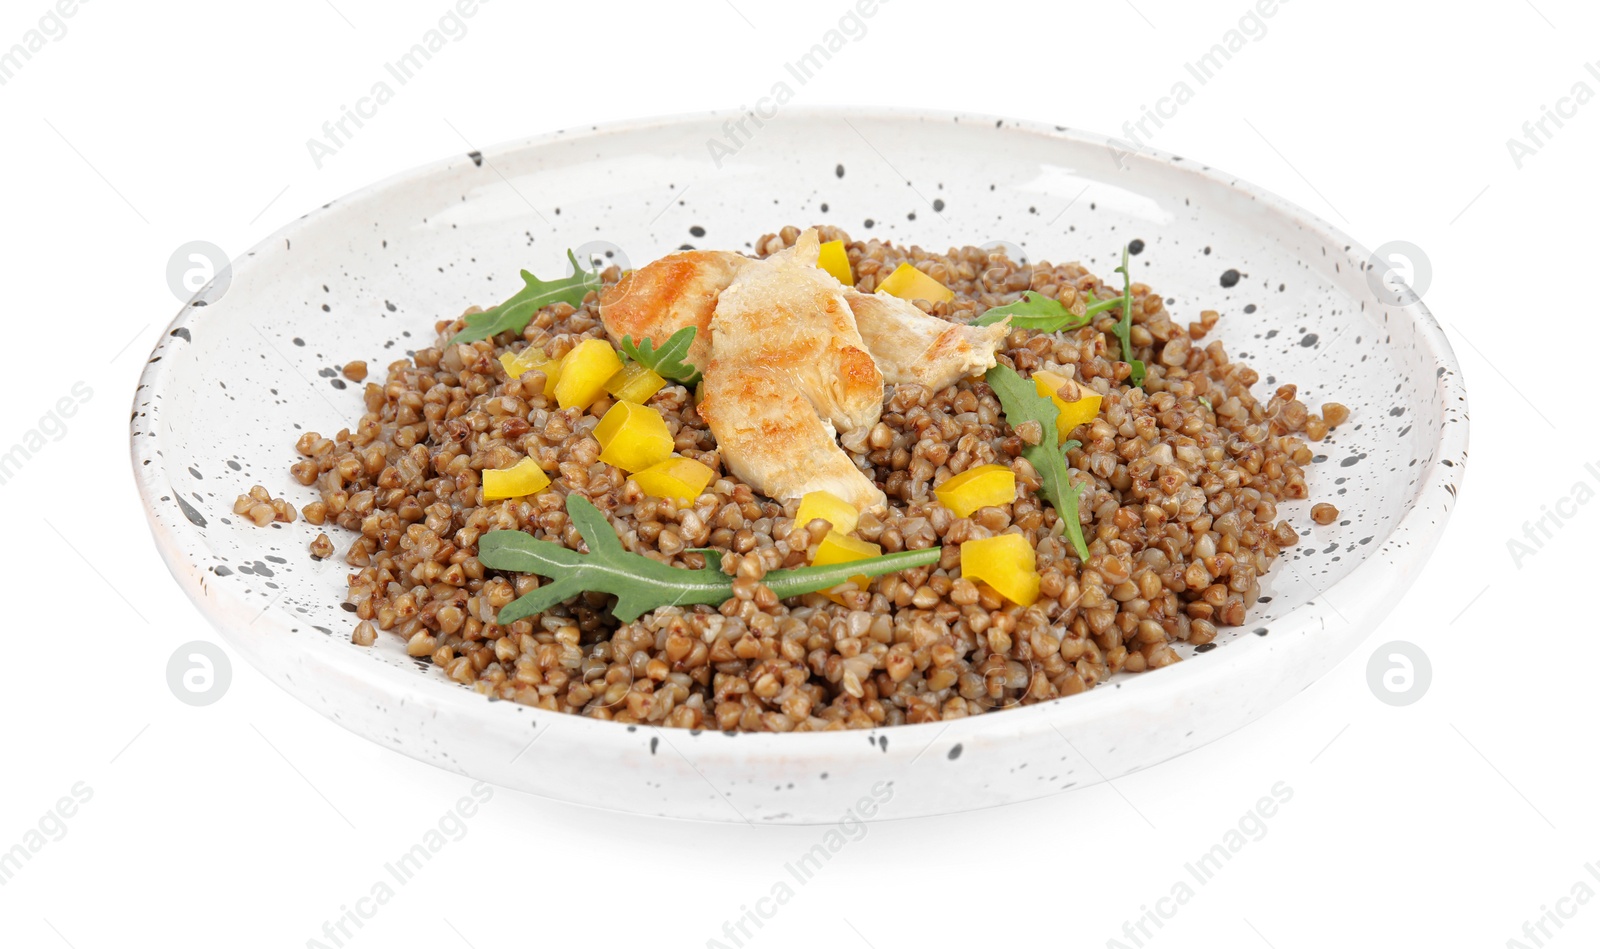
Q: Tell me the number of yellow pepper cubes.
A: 13